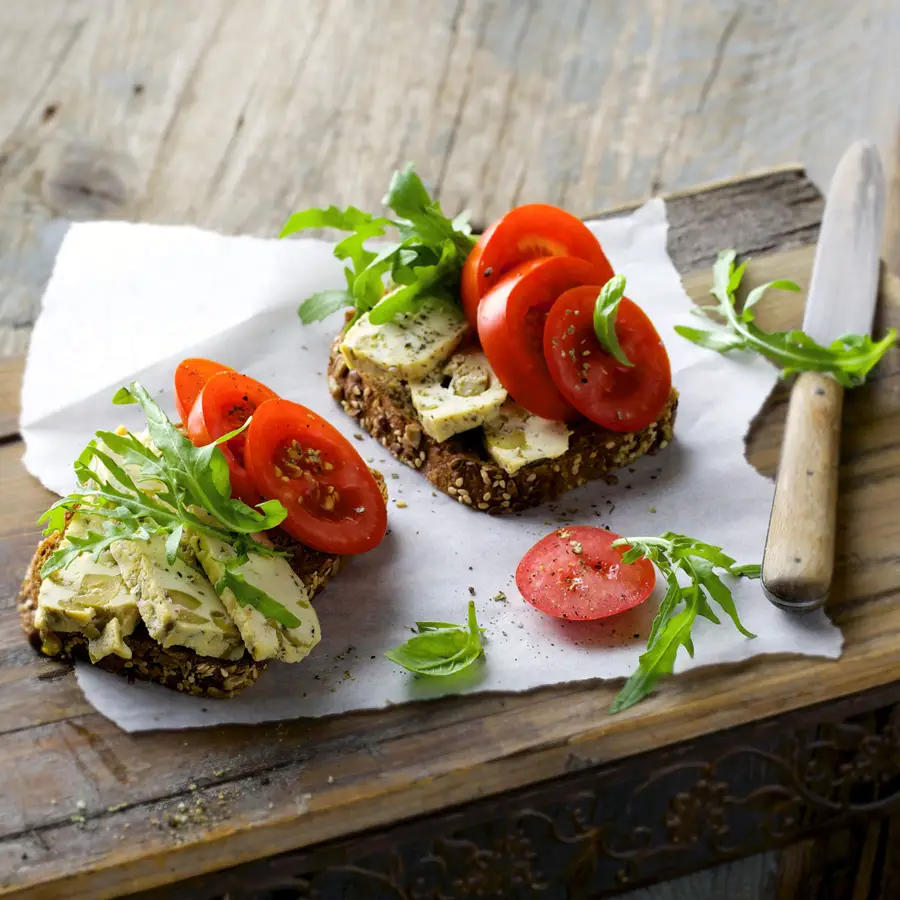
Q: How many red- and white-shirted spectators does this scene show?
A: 0